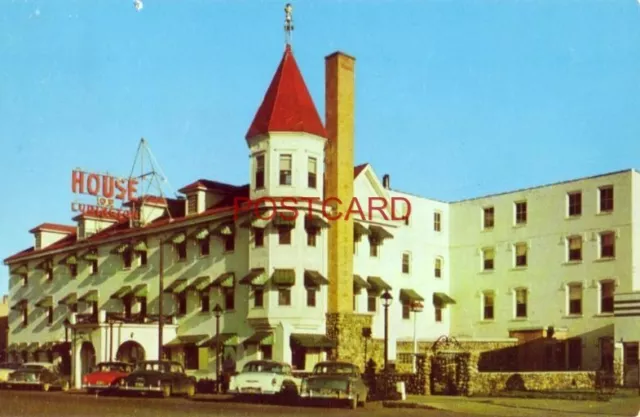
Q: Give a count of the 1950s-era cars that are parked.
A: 6